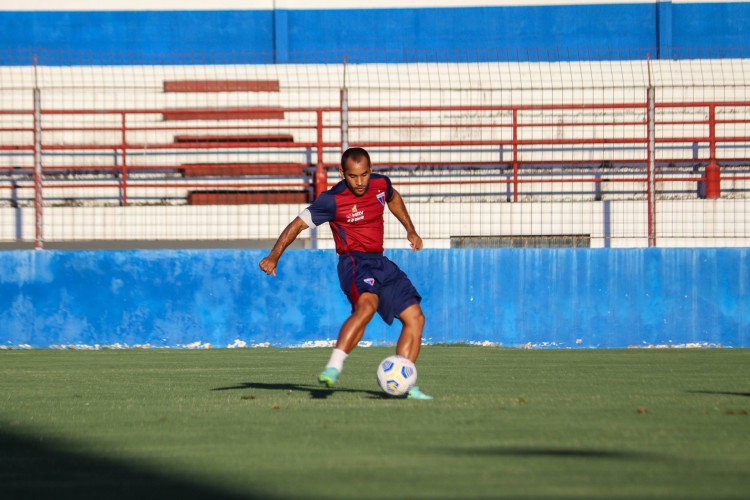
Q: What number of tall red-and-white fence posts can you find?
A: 3